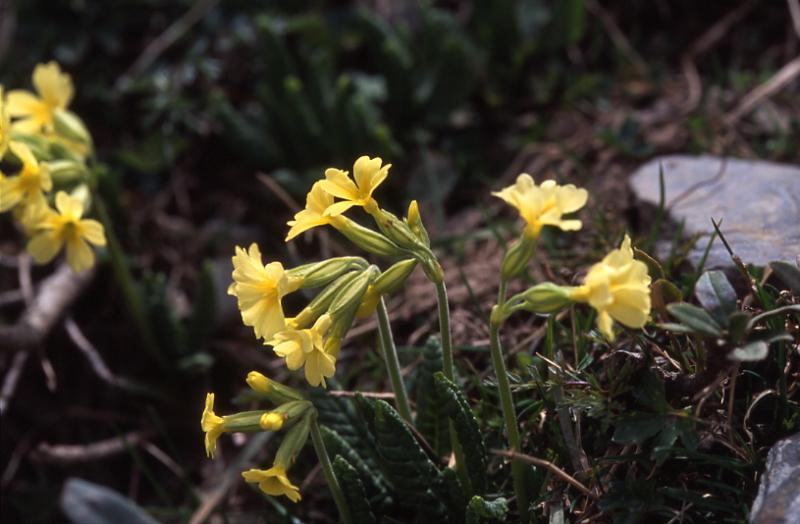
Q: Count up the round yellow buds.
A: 2